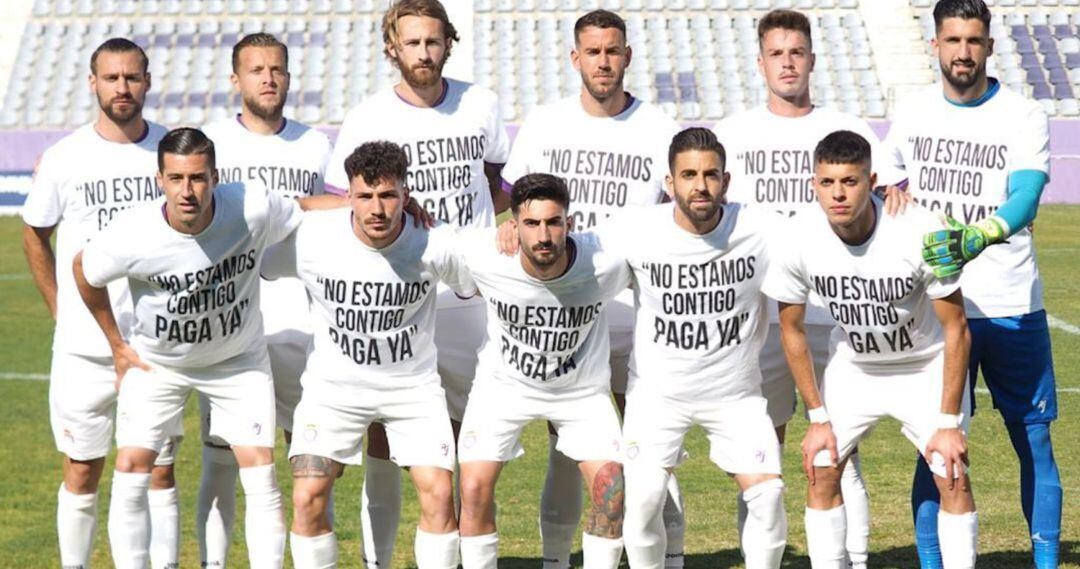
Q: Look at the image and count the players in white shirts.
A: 11